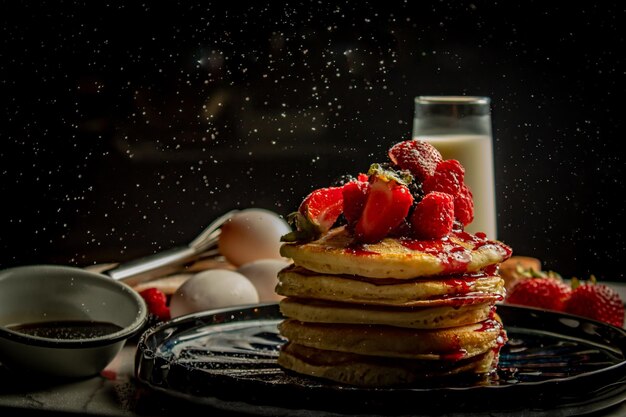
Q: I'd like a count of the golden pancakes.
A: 5